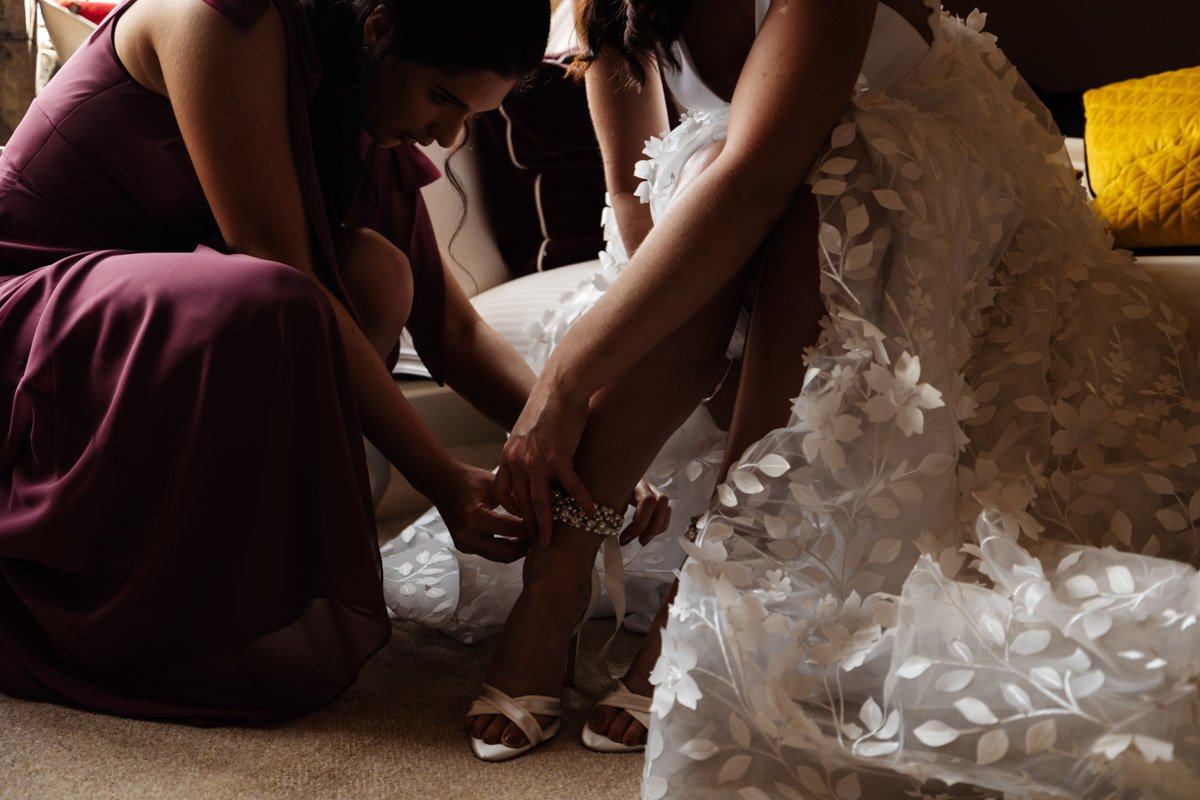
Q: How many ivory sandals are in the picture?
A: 2